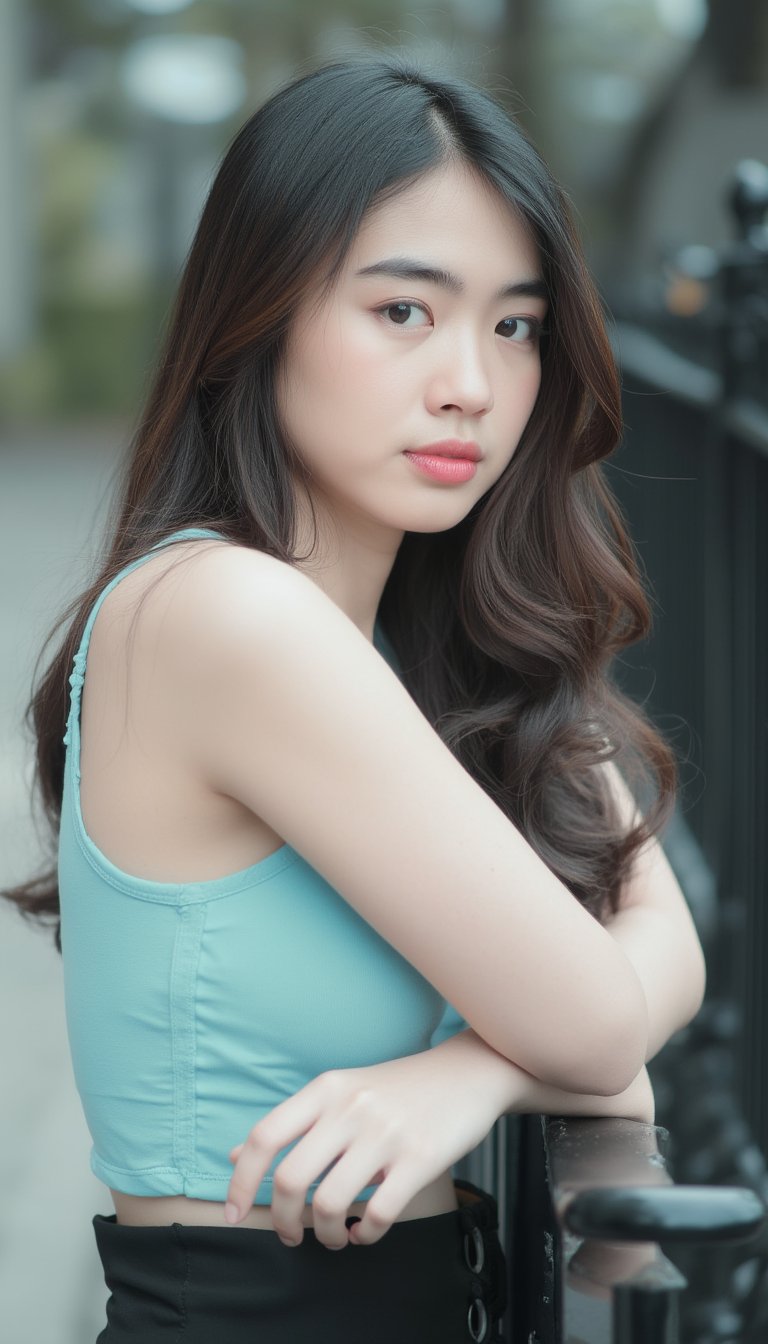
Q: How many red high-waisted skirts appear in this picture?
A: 0